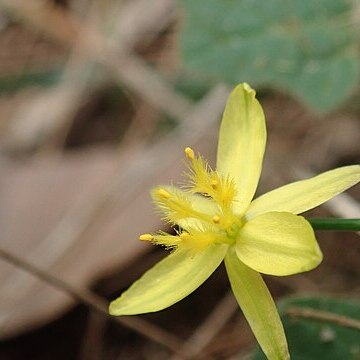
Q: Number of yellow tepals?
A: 6